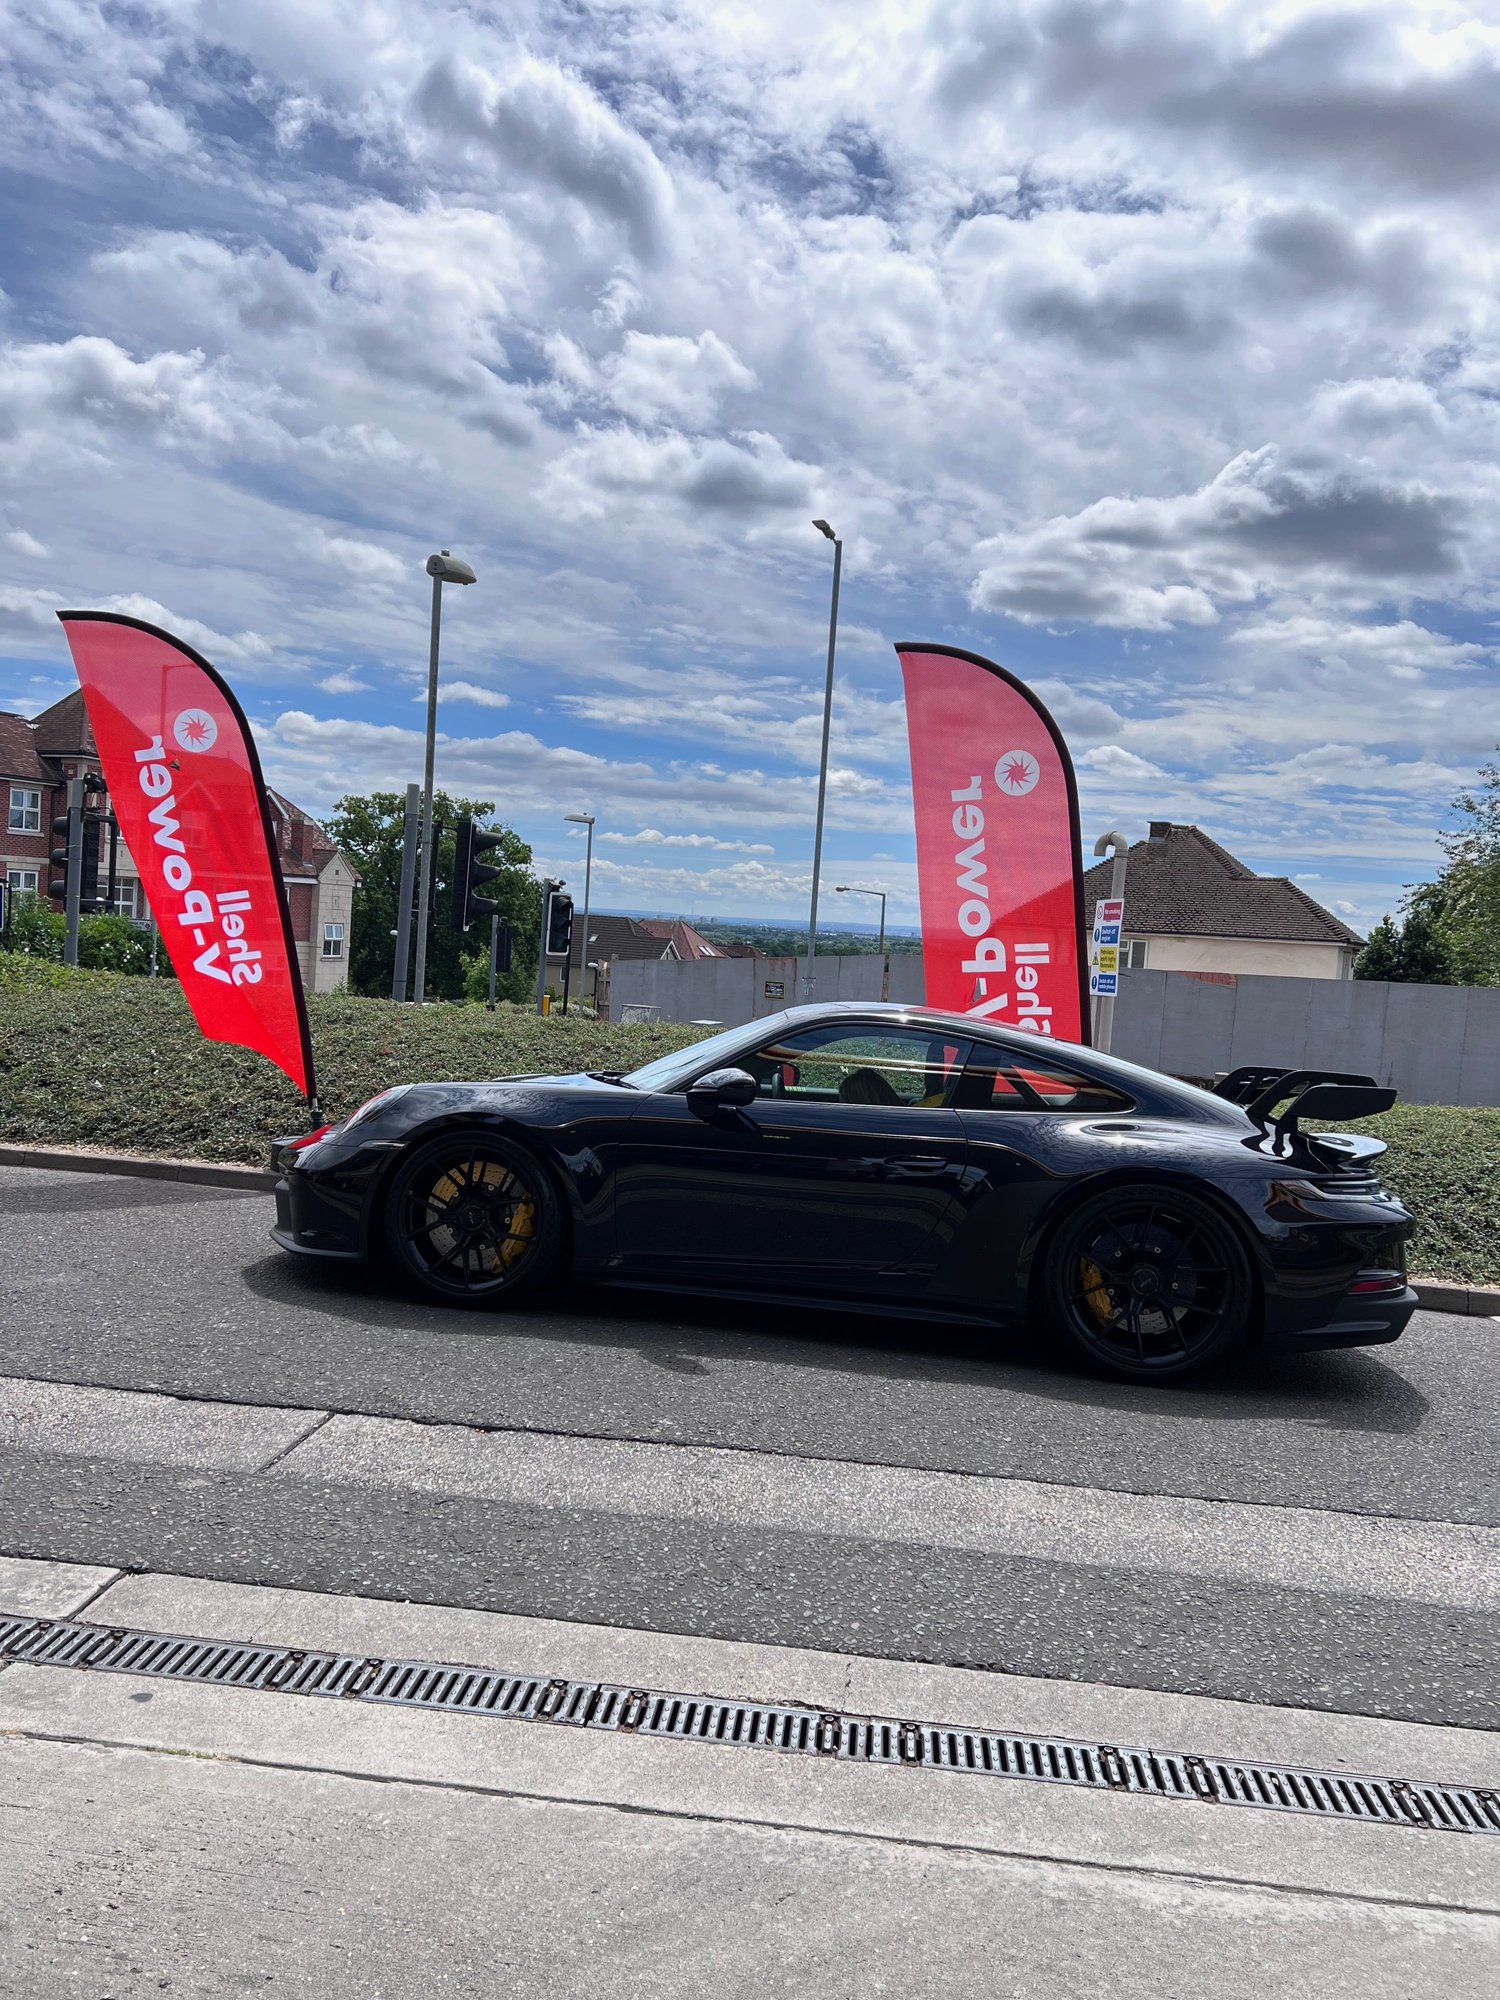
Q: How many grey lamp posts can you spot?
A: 4